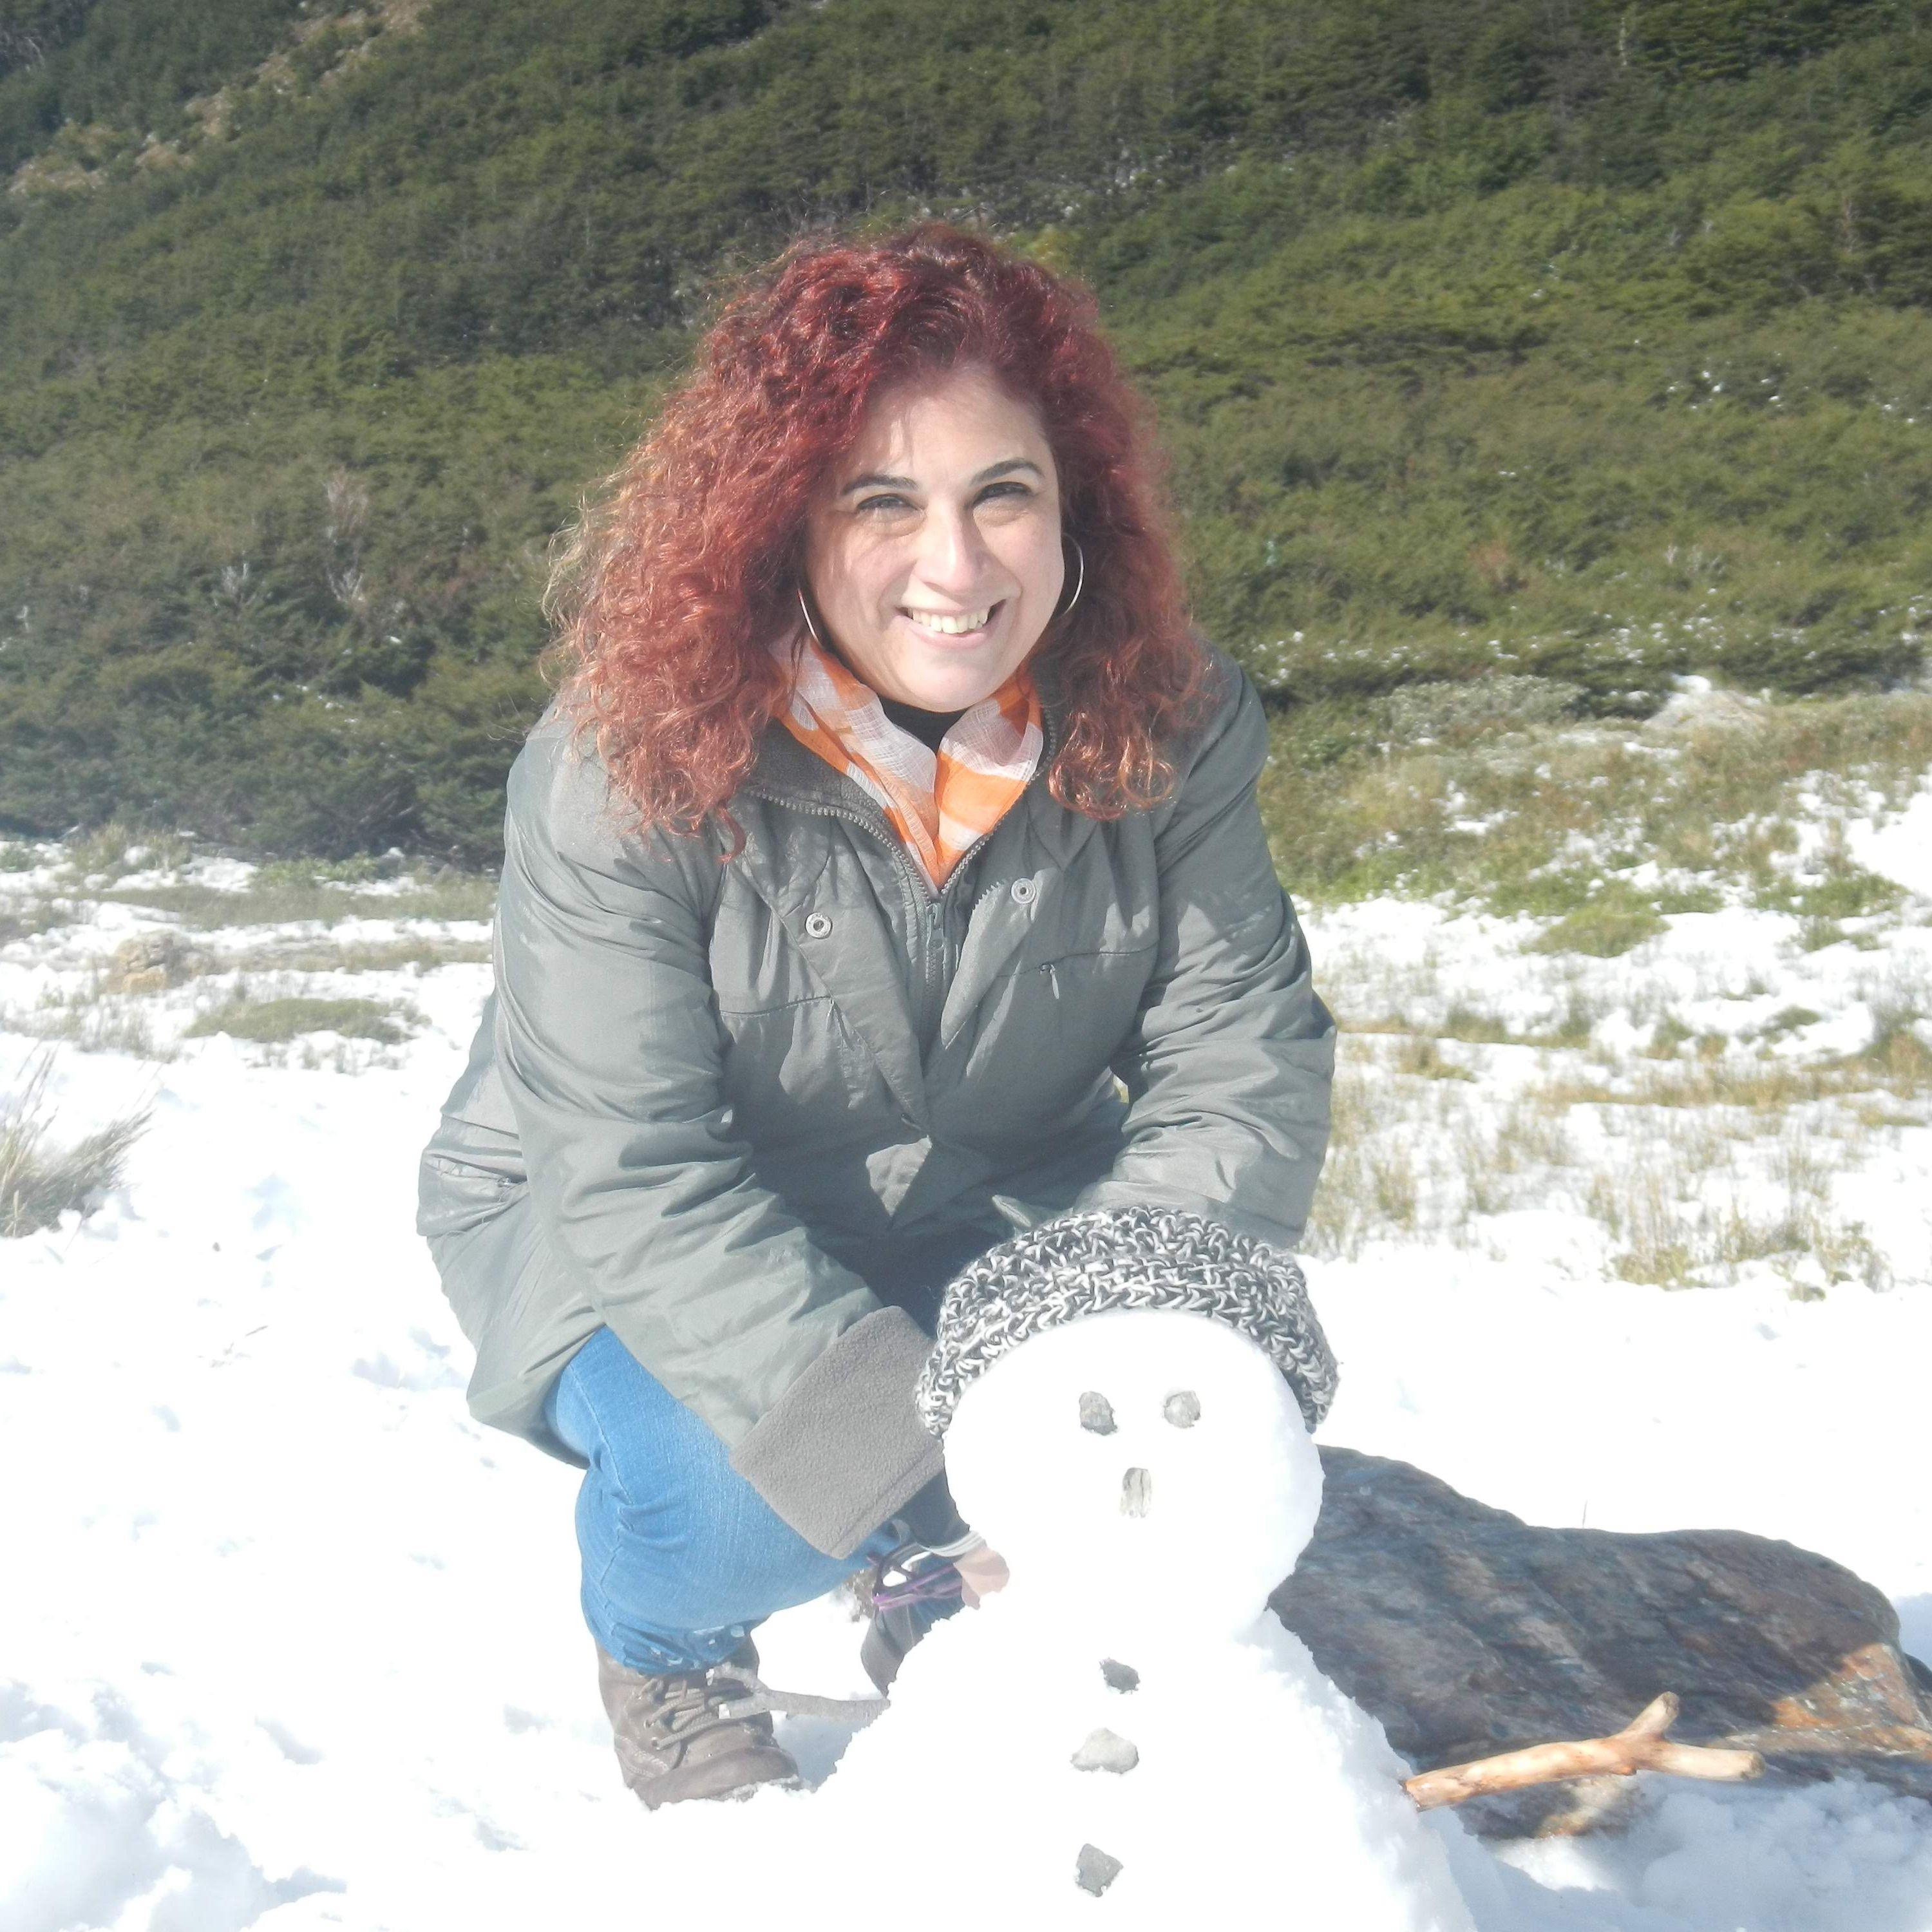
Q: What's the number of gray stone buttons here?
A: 3